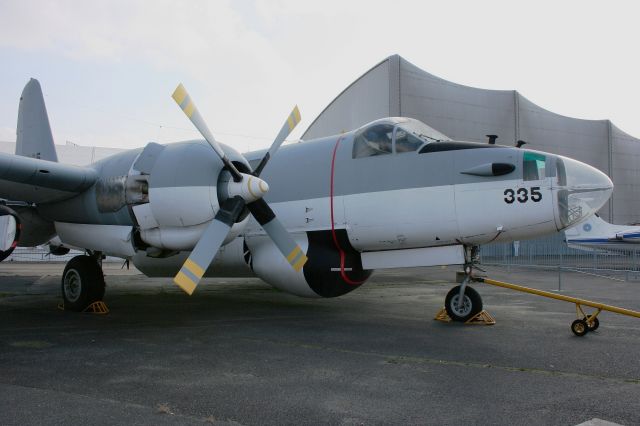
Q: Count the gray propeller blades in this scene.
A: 4